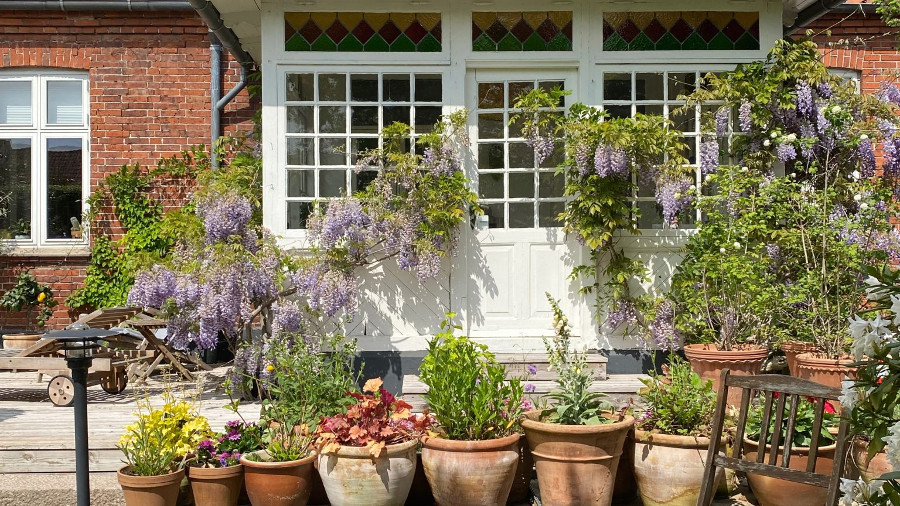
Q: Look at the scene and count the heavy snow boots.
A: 0